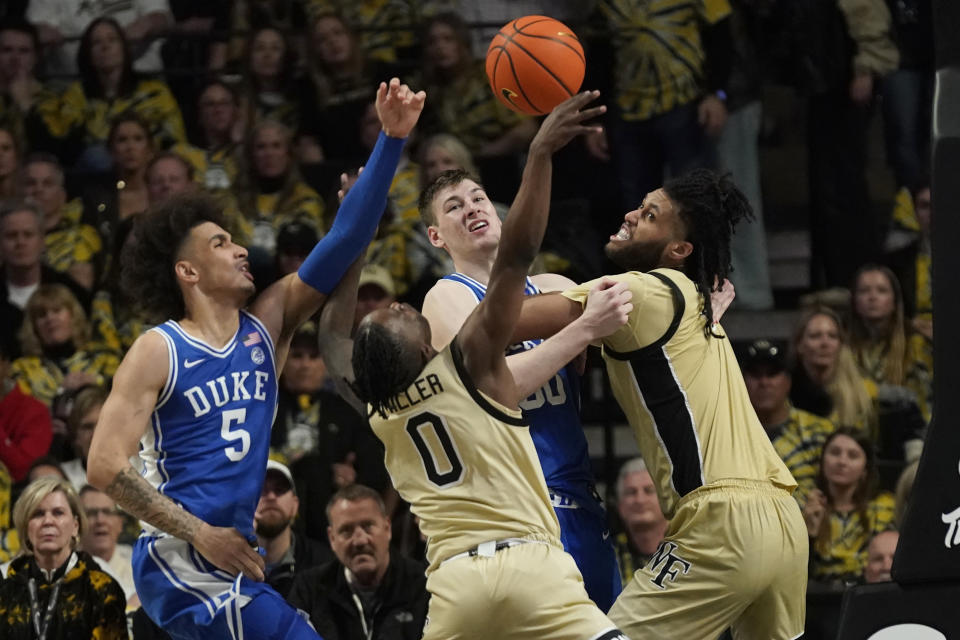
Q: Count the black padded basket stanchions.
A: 1